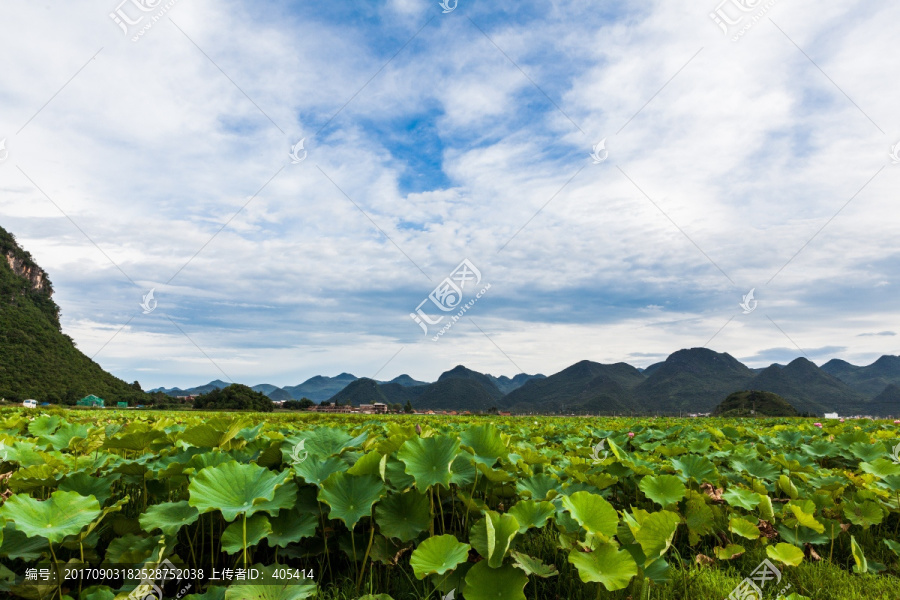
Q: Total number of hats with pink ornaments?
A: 0